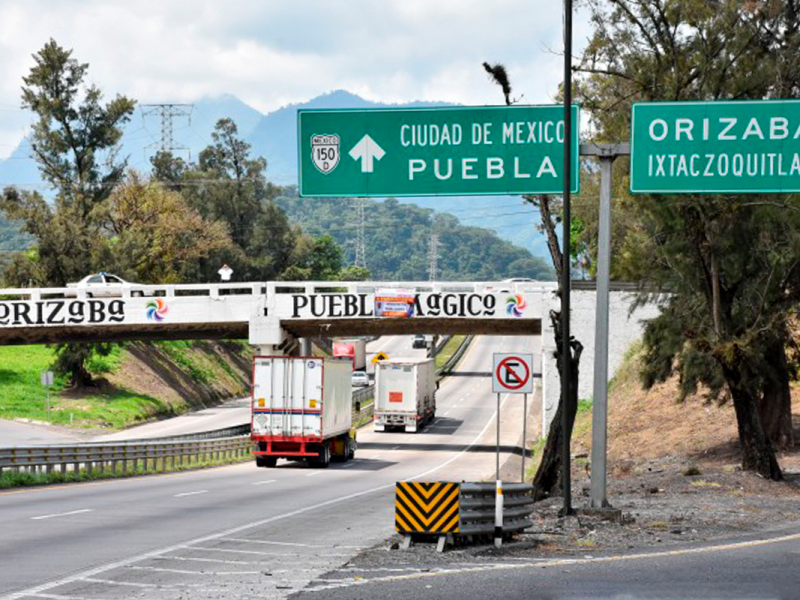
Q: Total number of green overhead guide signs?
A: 2